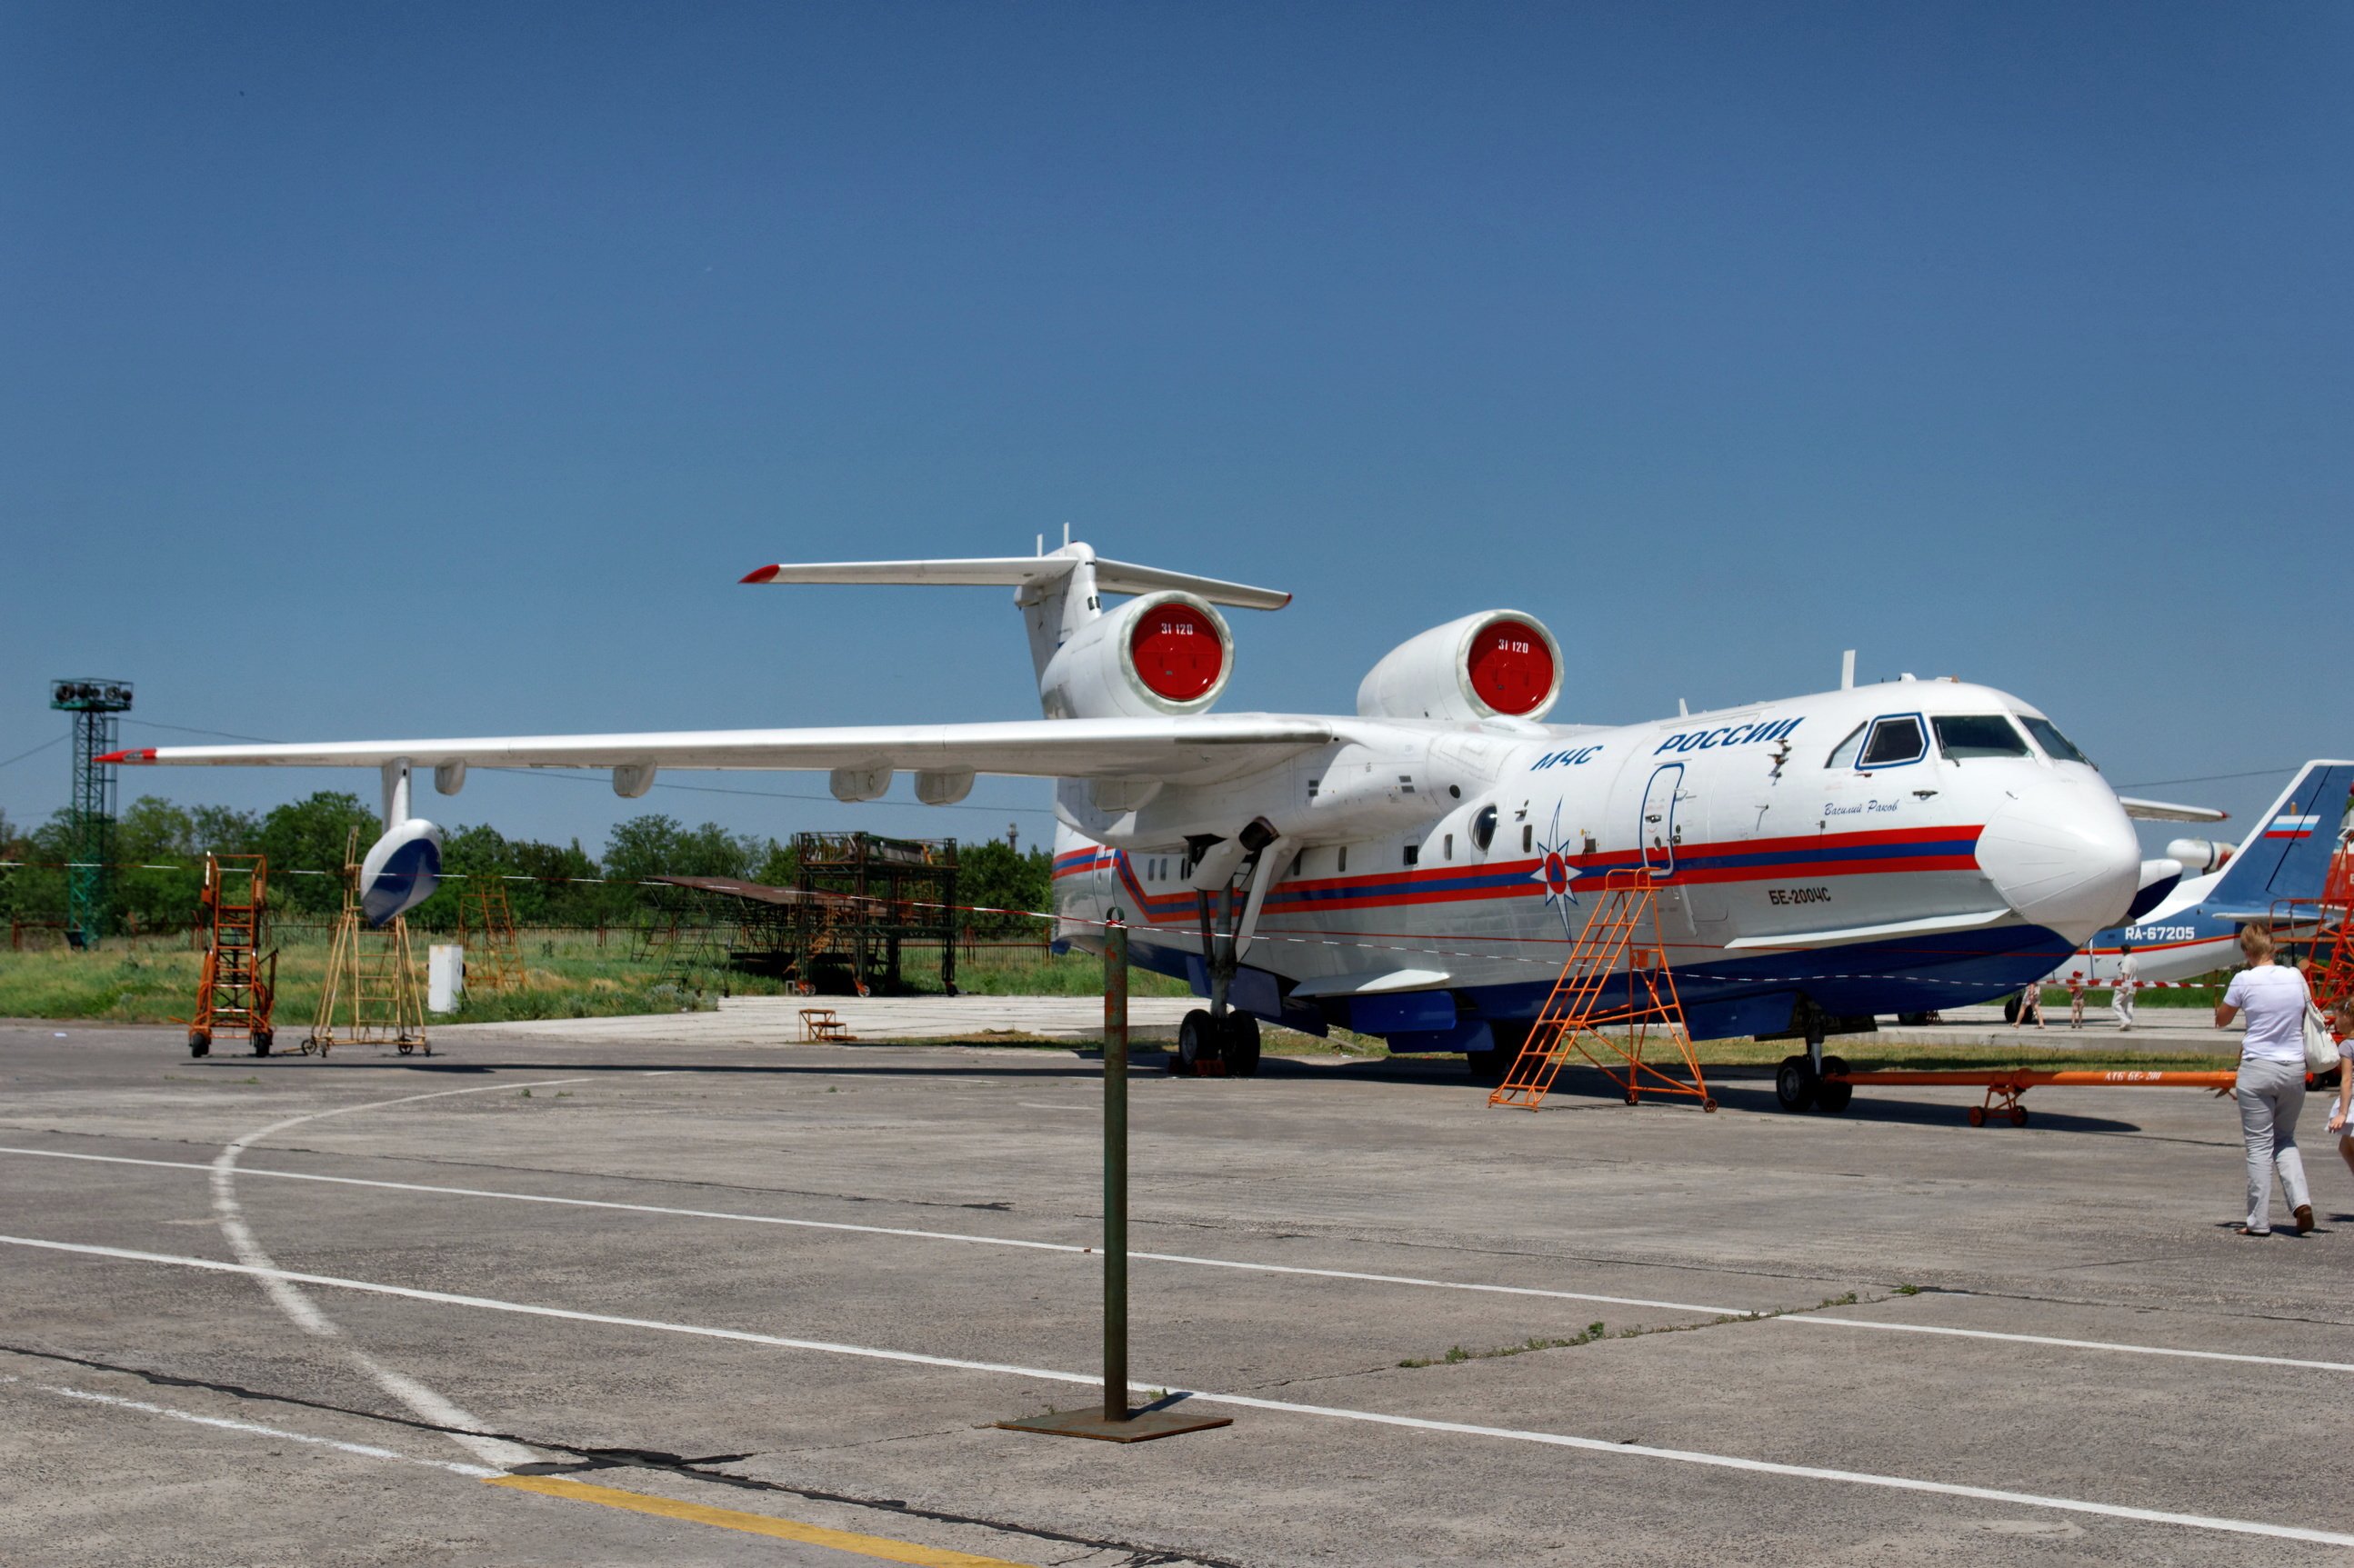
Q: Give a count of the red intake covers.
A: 2